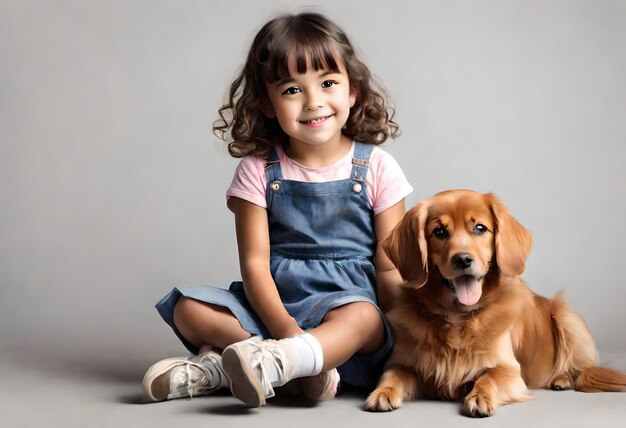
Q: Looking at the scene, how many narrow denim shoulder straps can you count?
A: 2